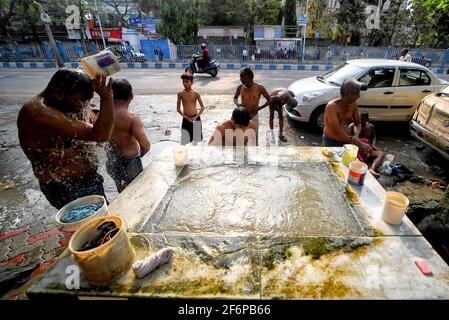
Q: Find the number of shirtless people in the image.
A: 8